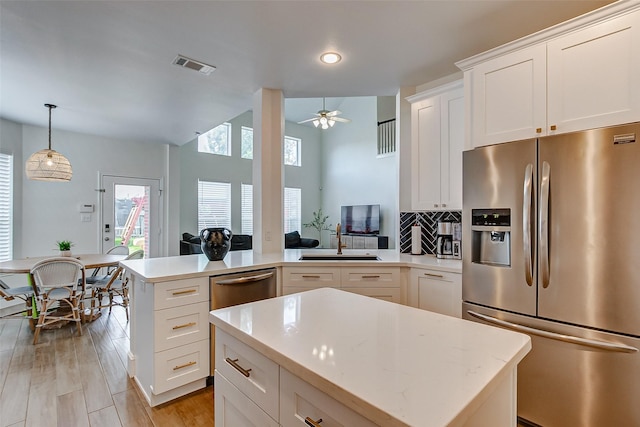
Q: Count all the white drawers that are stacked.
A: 3